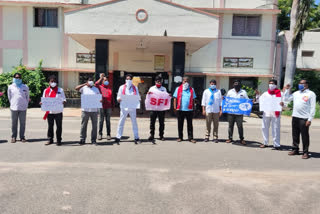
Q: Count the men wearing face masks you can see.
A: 11